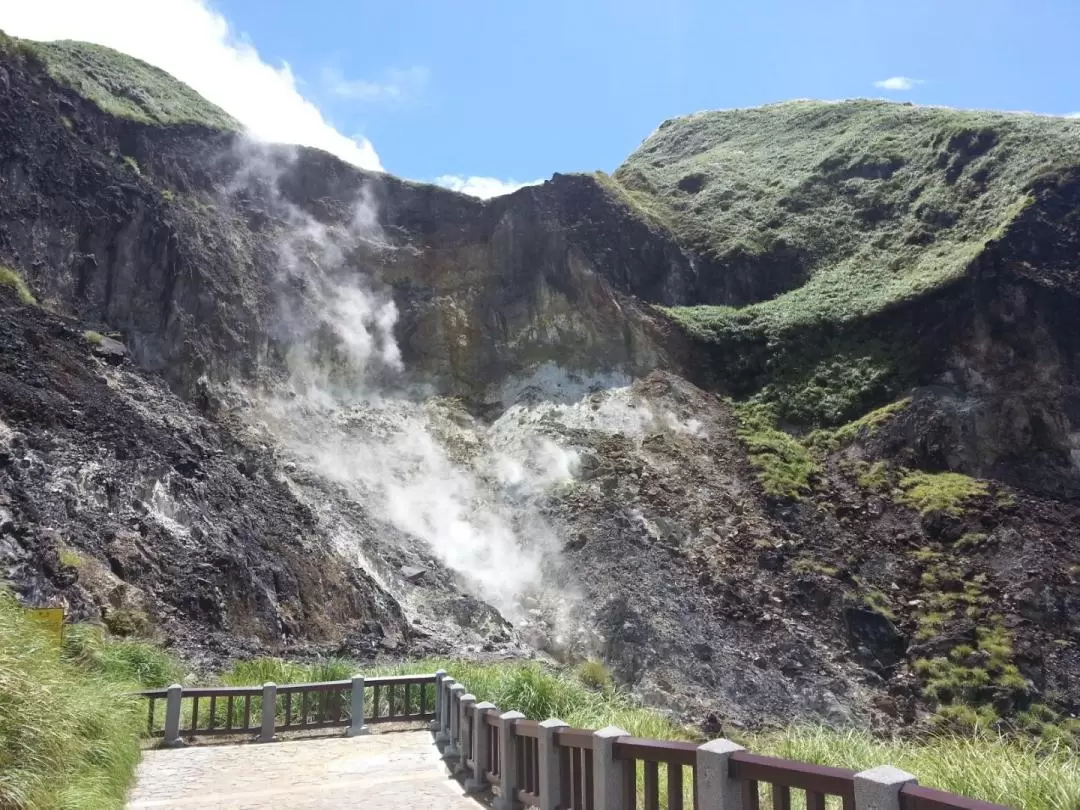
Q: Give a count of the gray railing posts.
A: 13